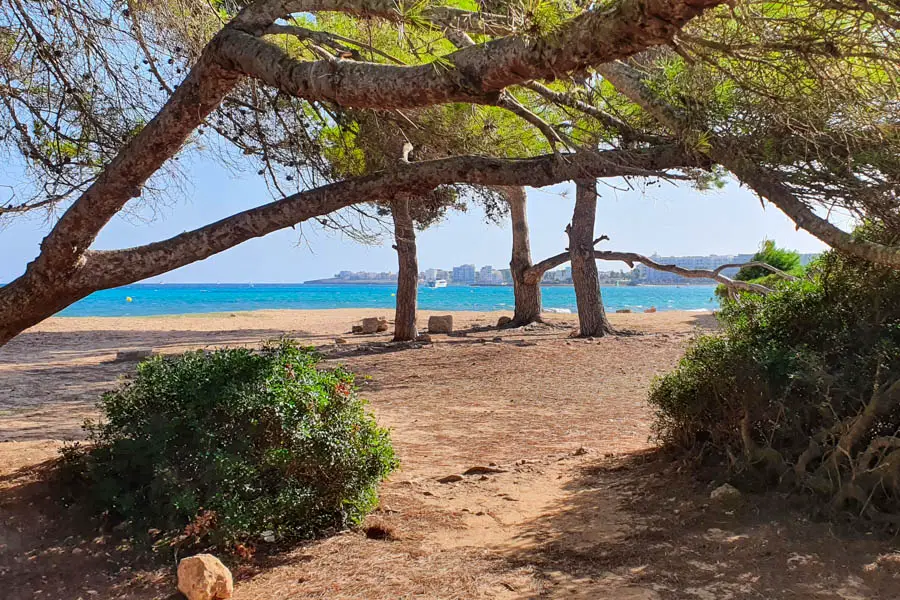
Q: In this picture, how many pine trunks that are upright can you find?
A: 3